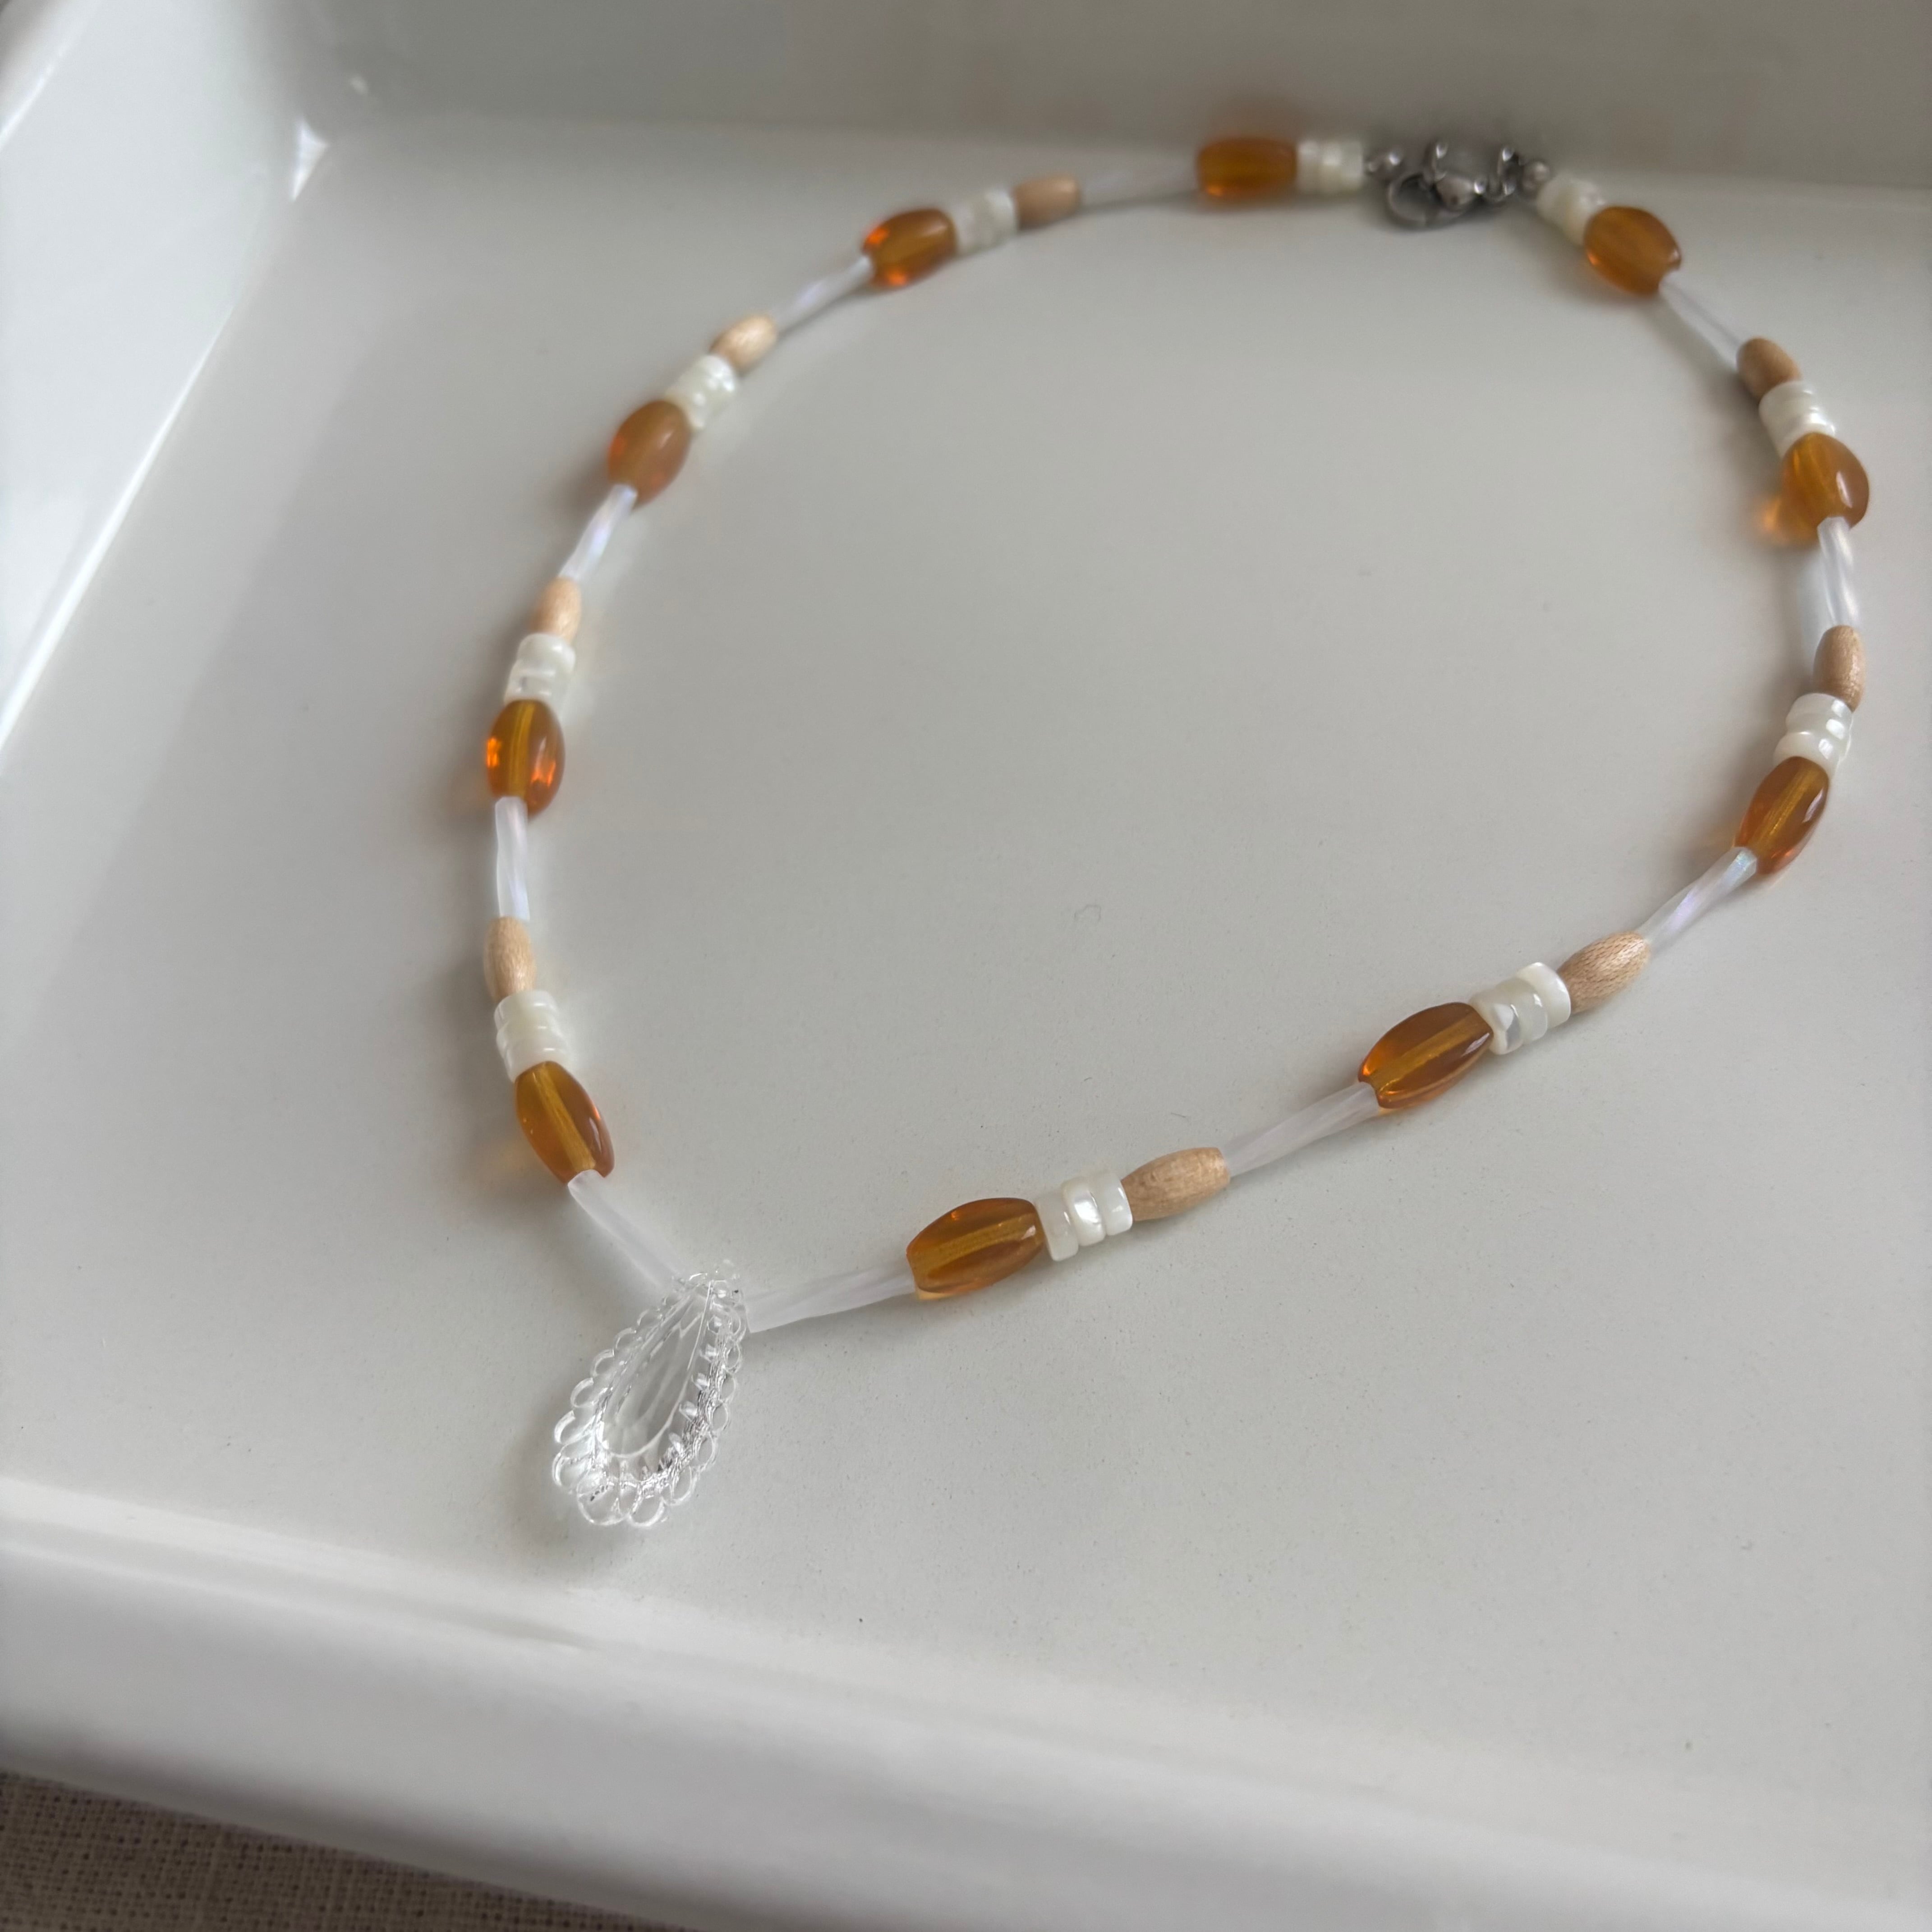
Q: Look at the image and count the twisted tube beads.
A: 10